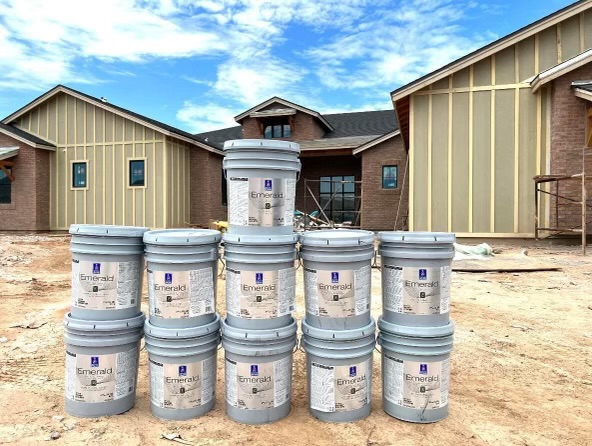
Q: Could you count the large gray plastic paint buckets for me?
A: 11